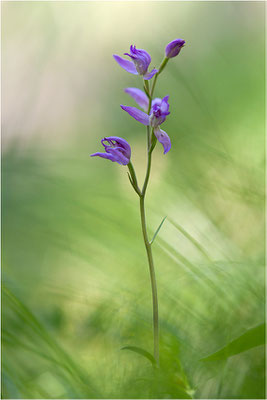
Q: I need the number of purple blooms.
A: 4